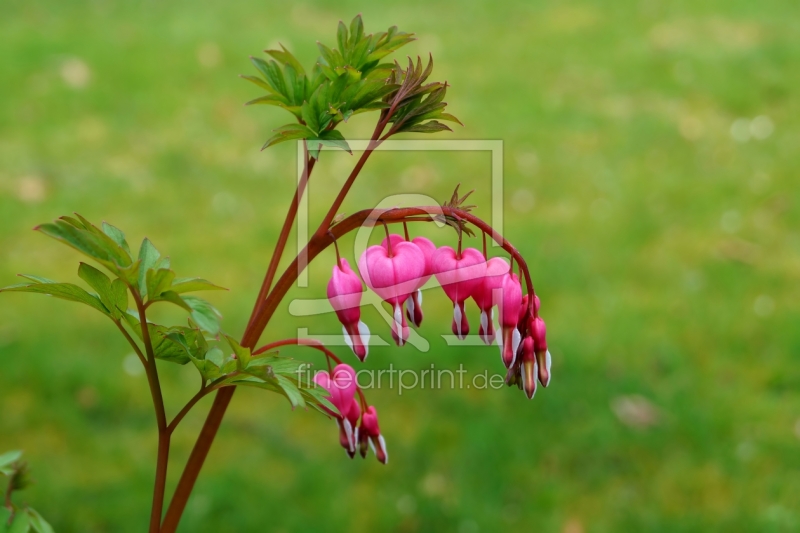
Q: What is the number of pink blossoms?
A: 12